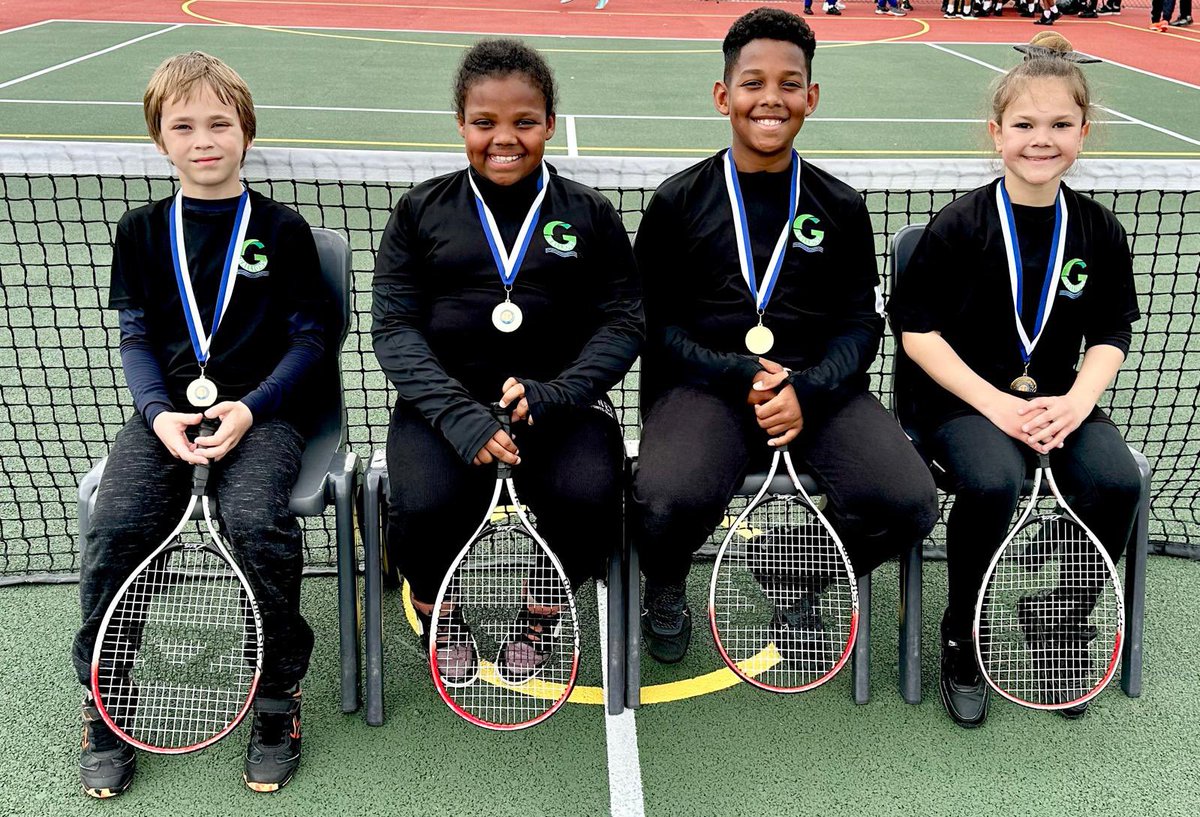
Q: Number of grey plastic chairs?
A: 4